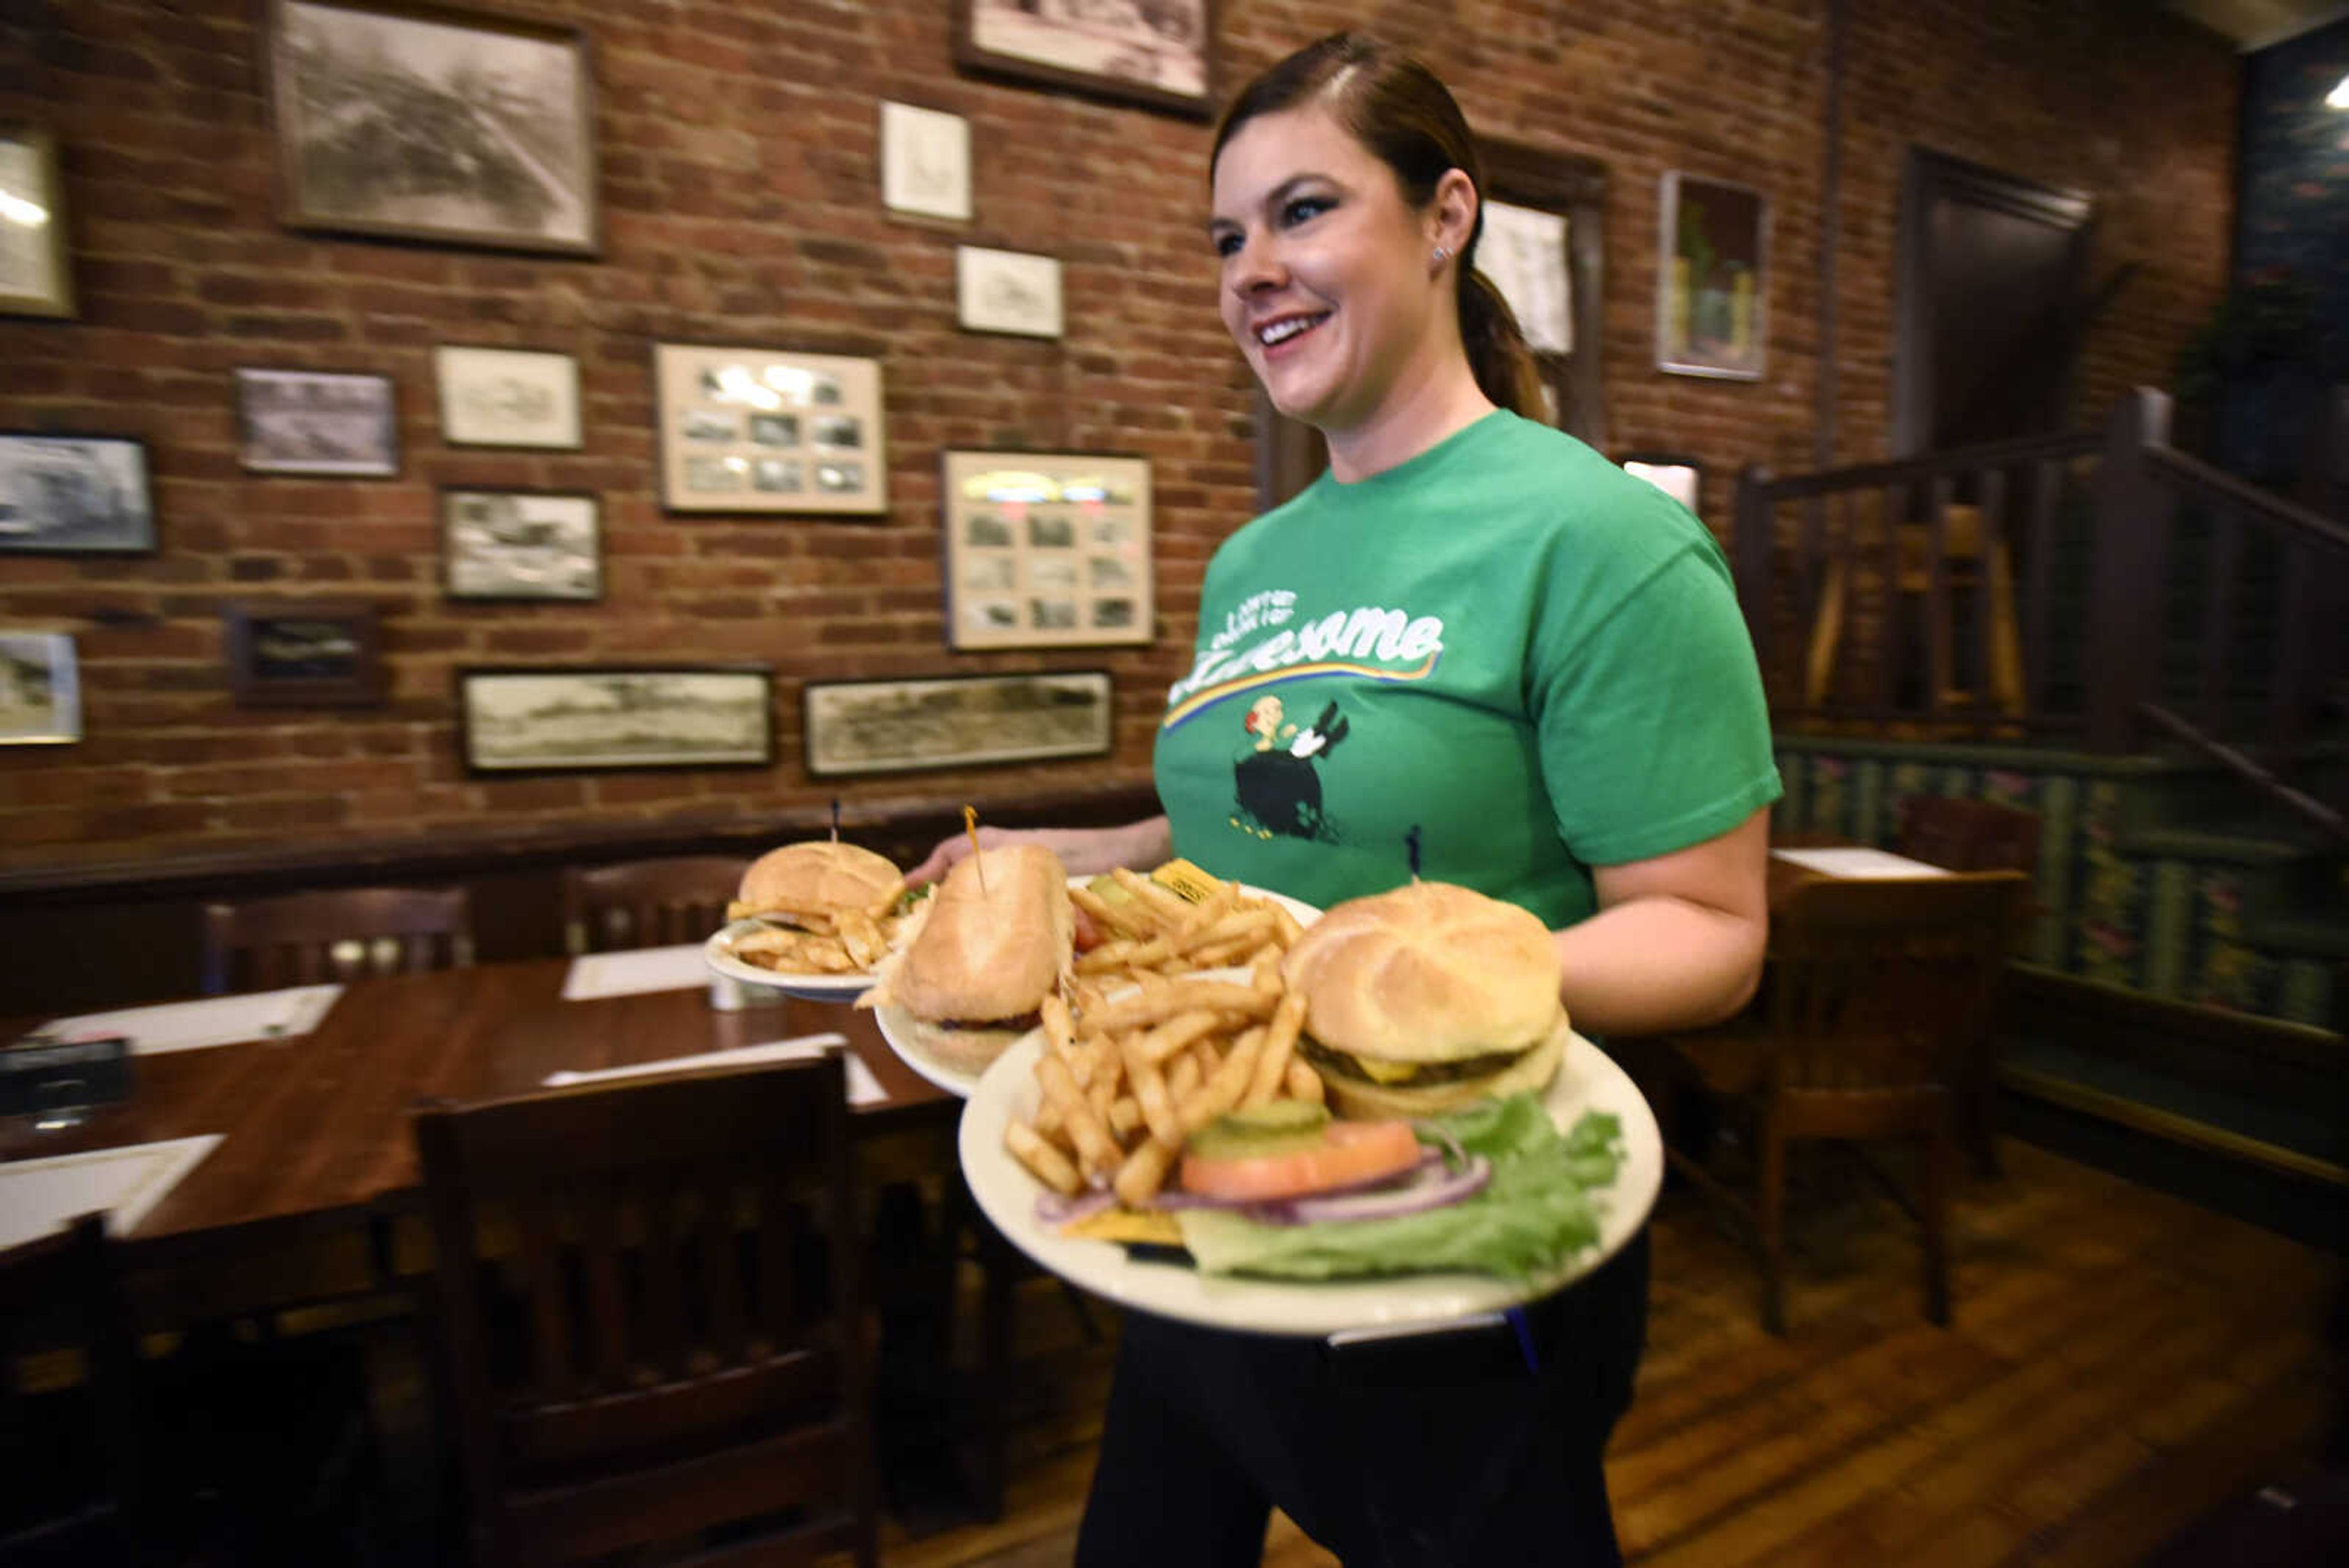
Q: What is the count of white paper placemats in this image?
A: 5